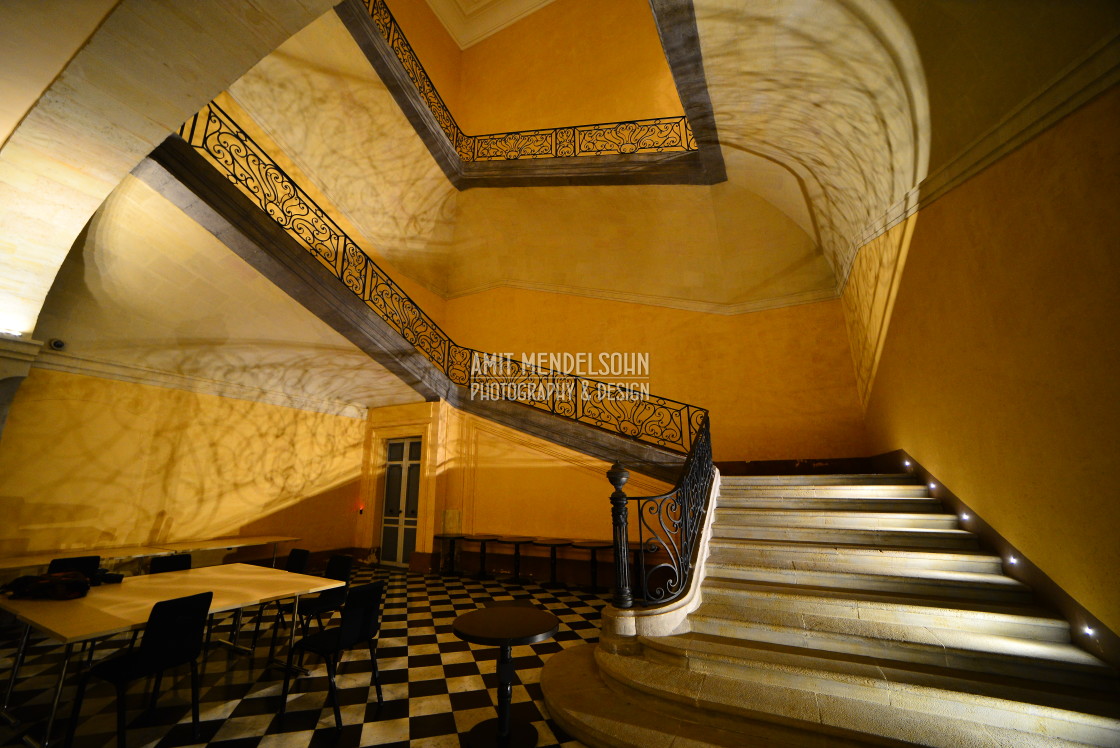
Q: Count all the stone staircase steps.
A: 12